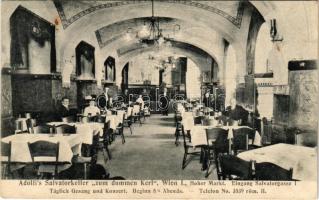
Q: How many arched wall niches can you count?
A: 3